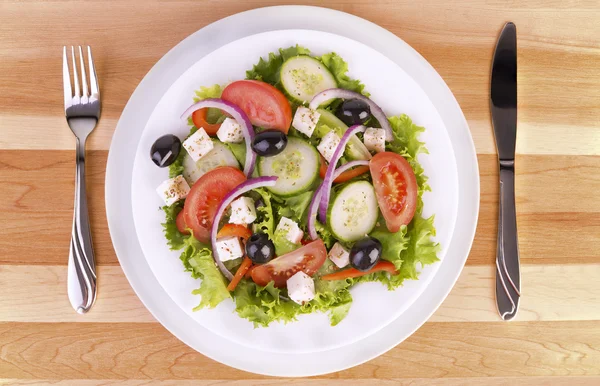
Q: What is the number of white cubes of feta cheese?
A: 11